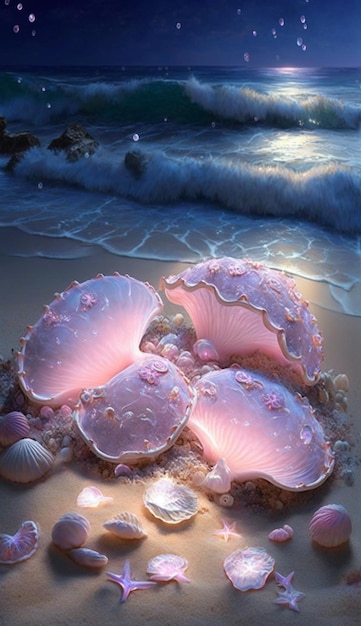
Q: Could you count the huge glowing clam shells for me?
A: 4